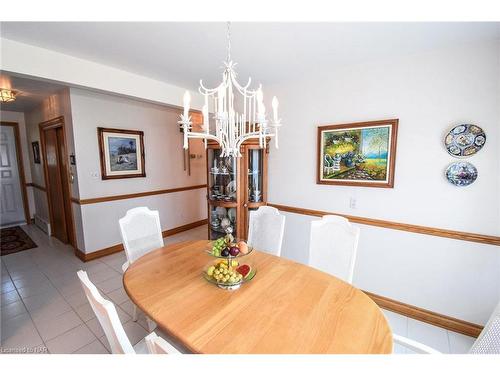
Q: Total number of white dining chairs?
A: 6